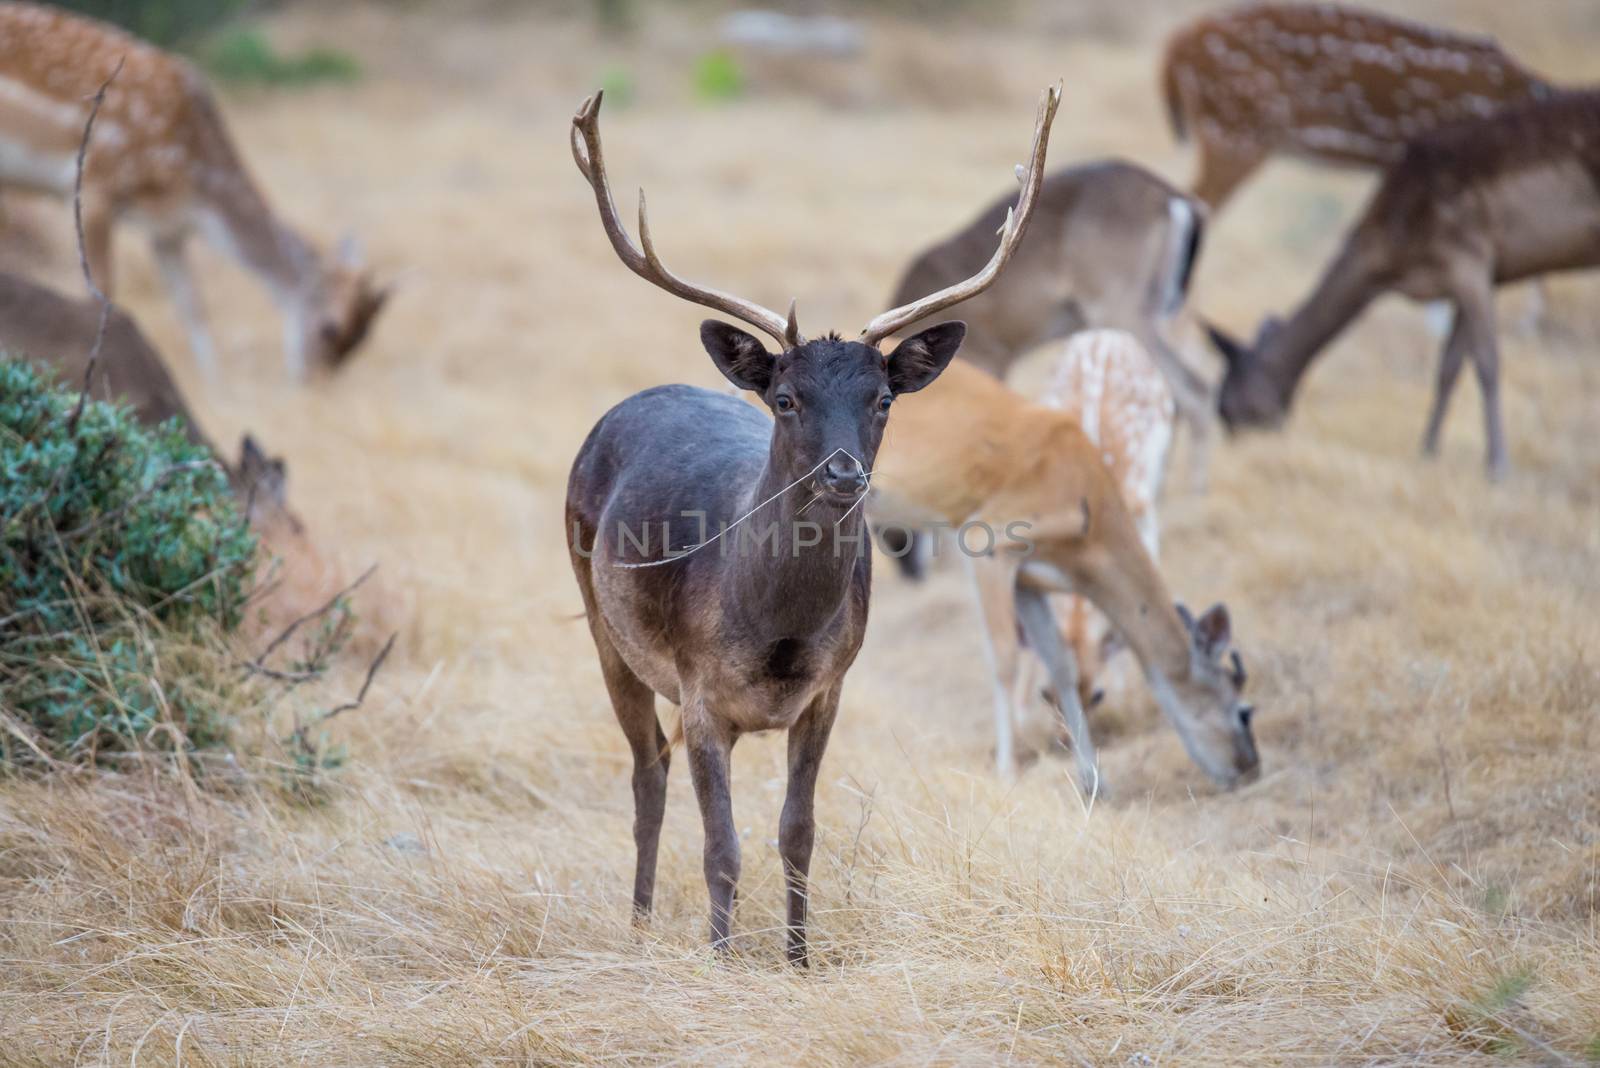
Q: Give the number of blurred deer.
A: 7